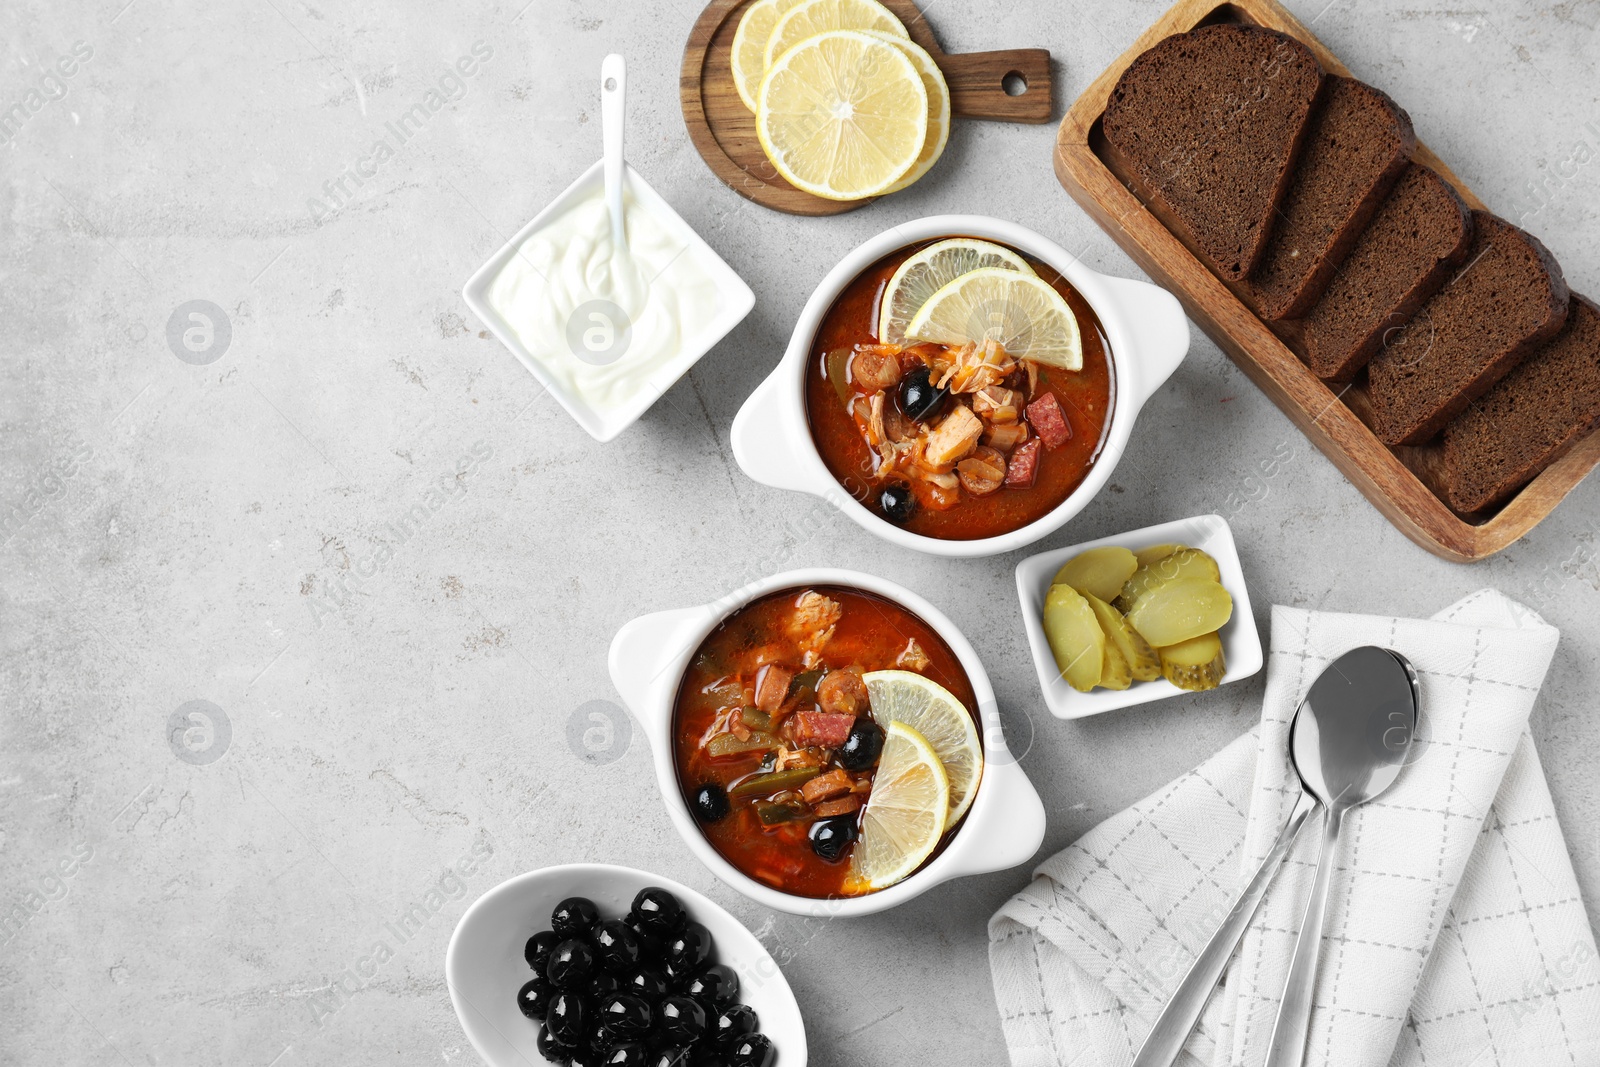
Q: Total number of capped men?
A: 0